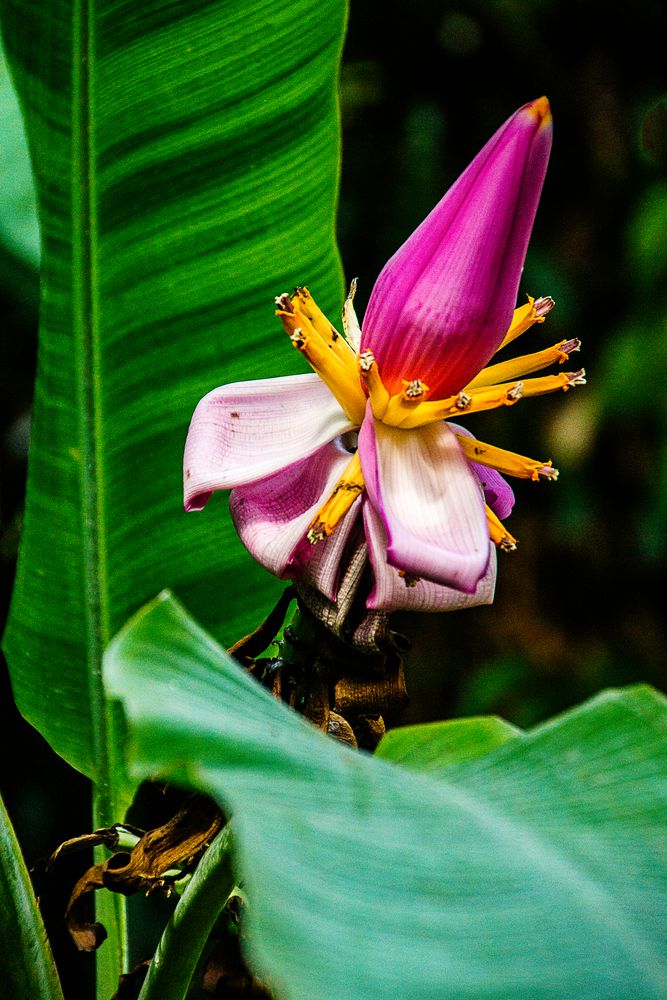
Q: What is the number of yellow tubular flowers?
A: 13